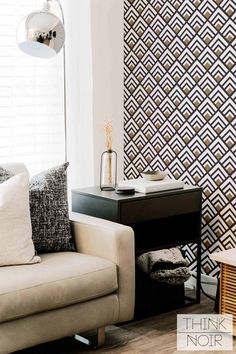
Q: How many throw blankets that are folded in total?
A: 1